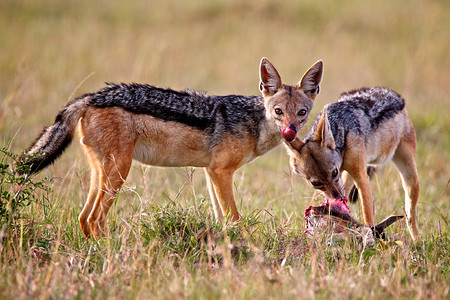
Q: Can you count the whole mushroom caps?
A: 0